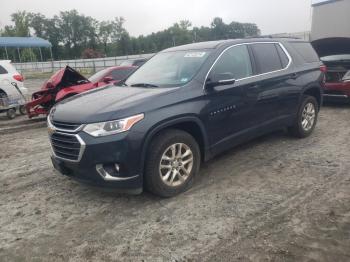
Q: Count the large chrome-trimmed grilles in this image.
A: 1